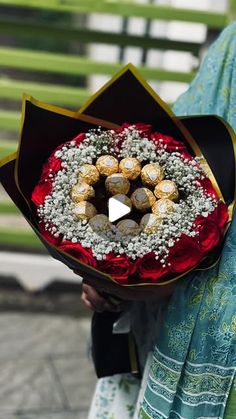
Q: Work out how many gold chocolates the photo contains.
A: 14